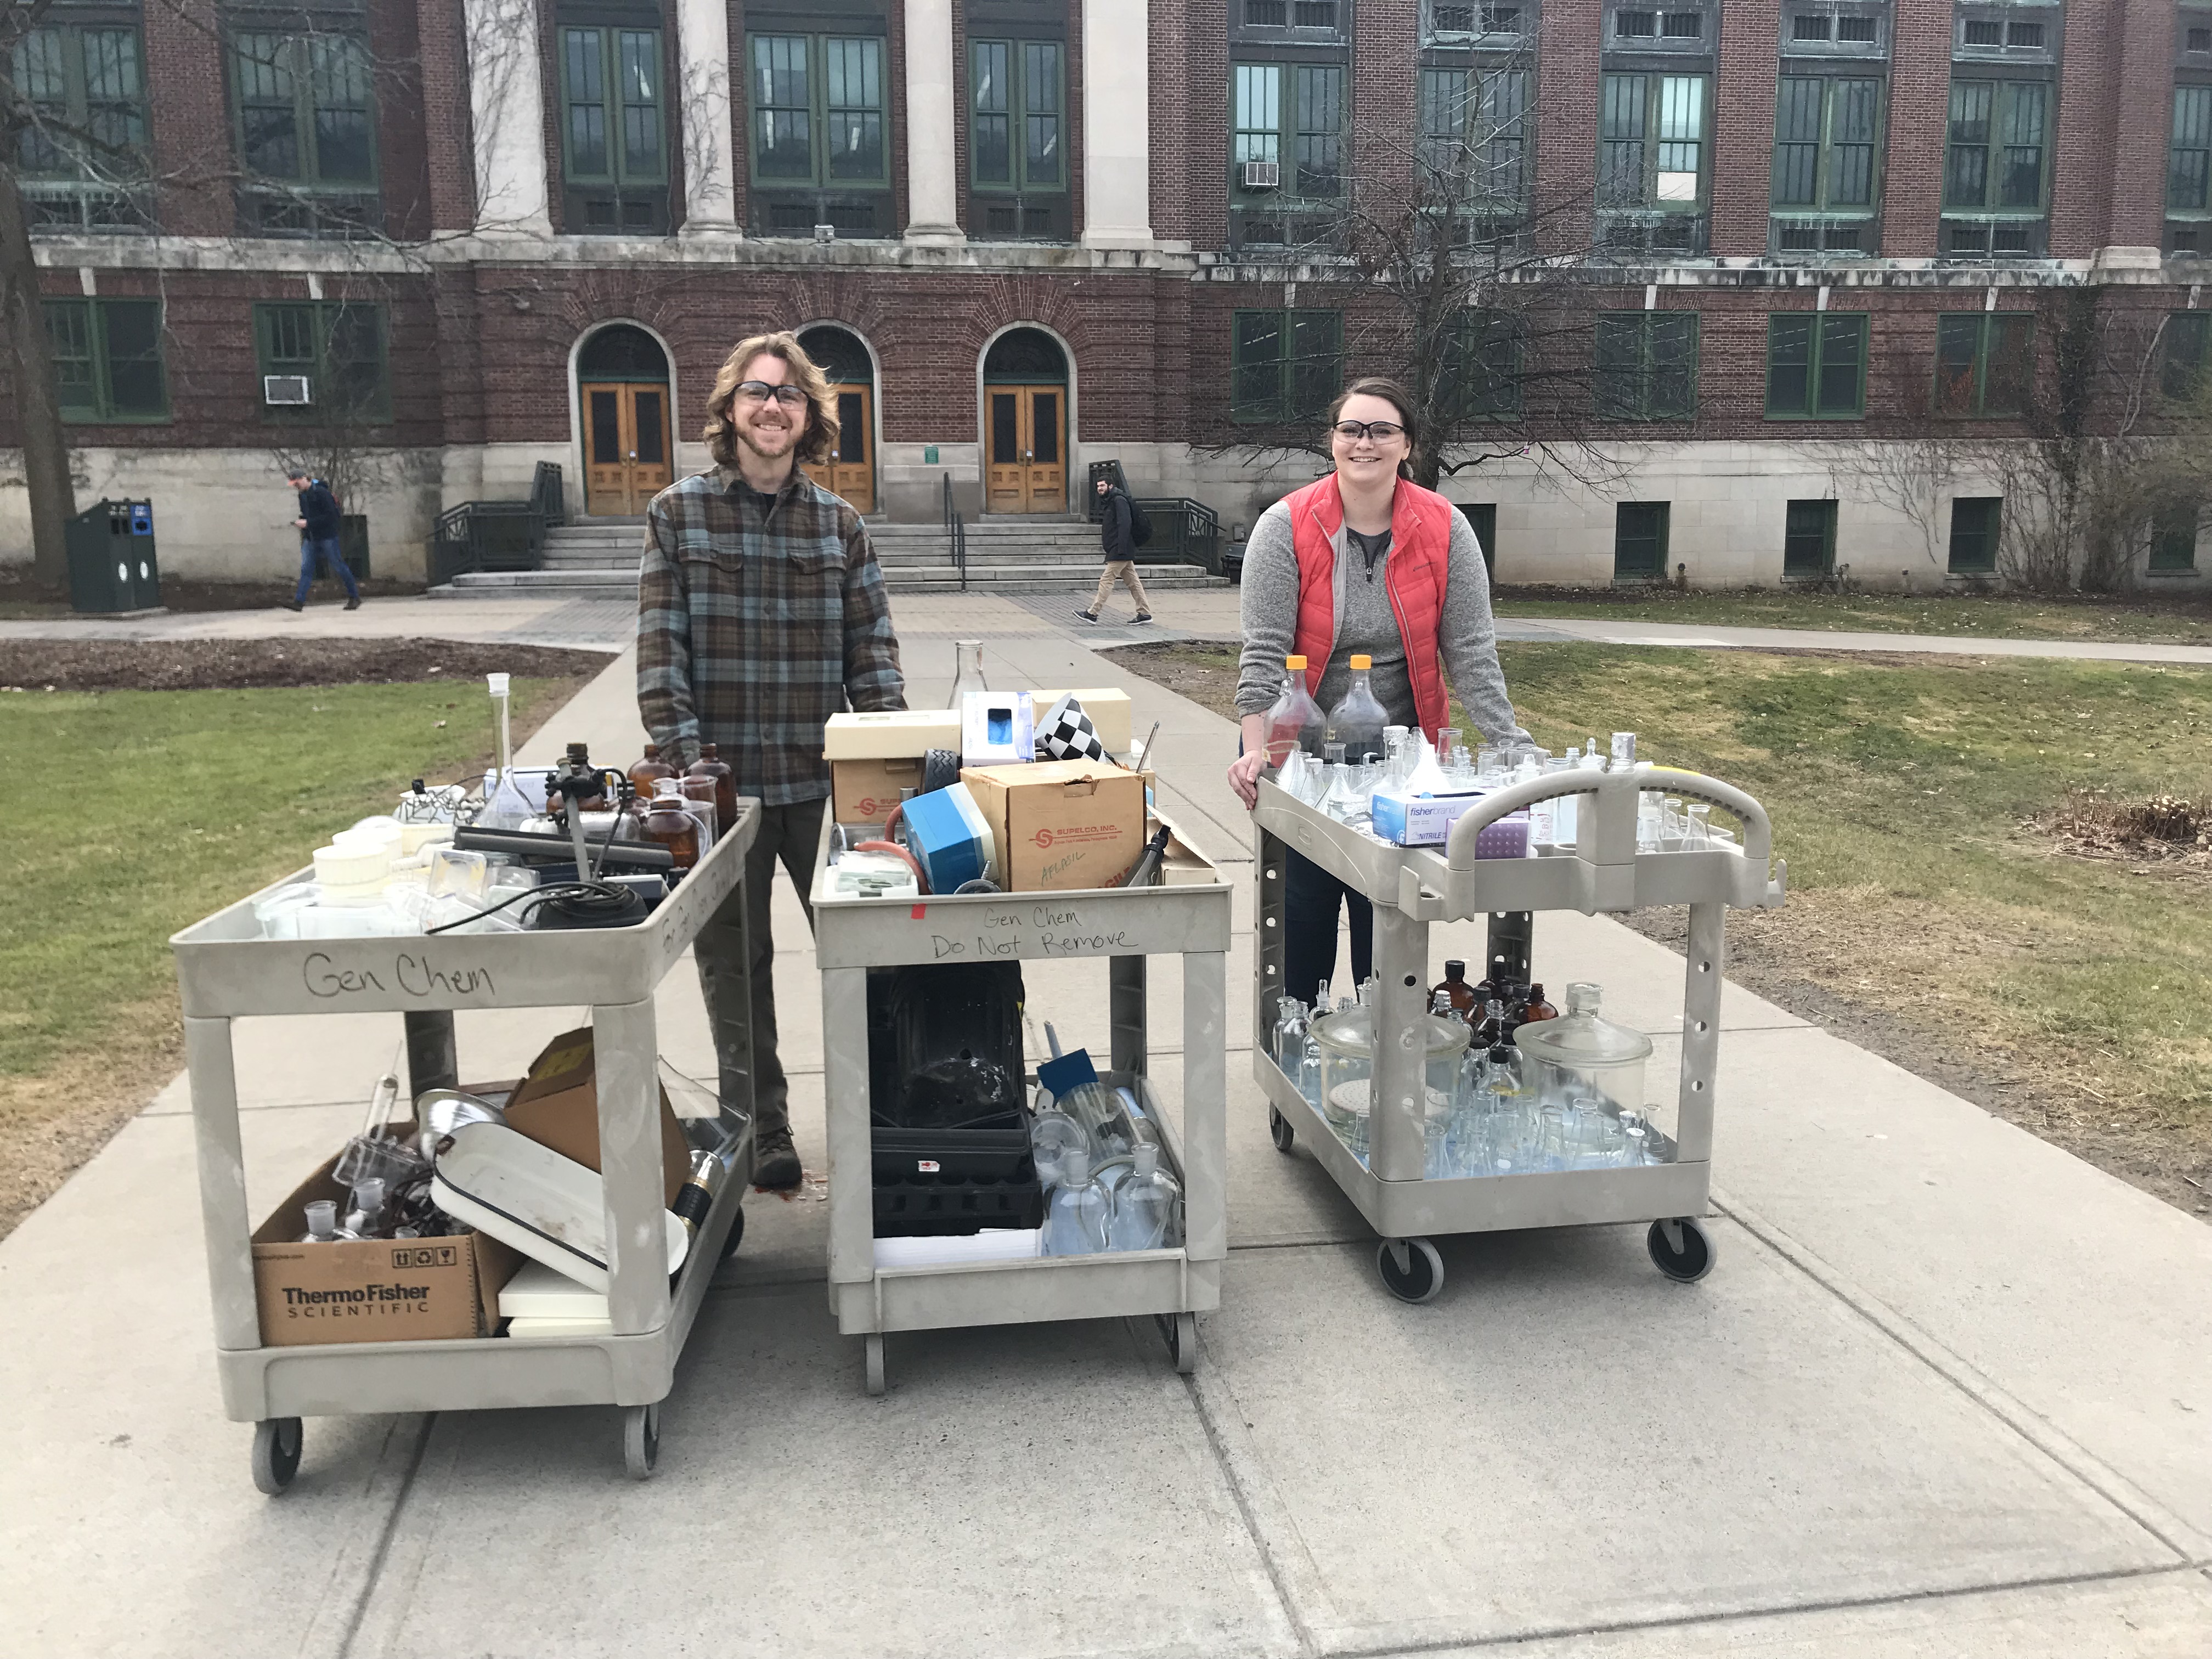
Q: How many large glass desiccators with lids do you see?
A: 2